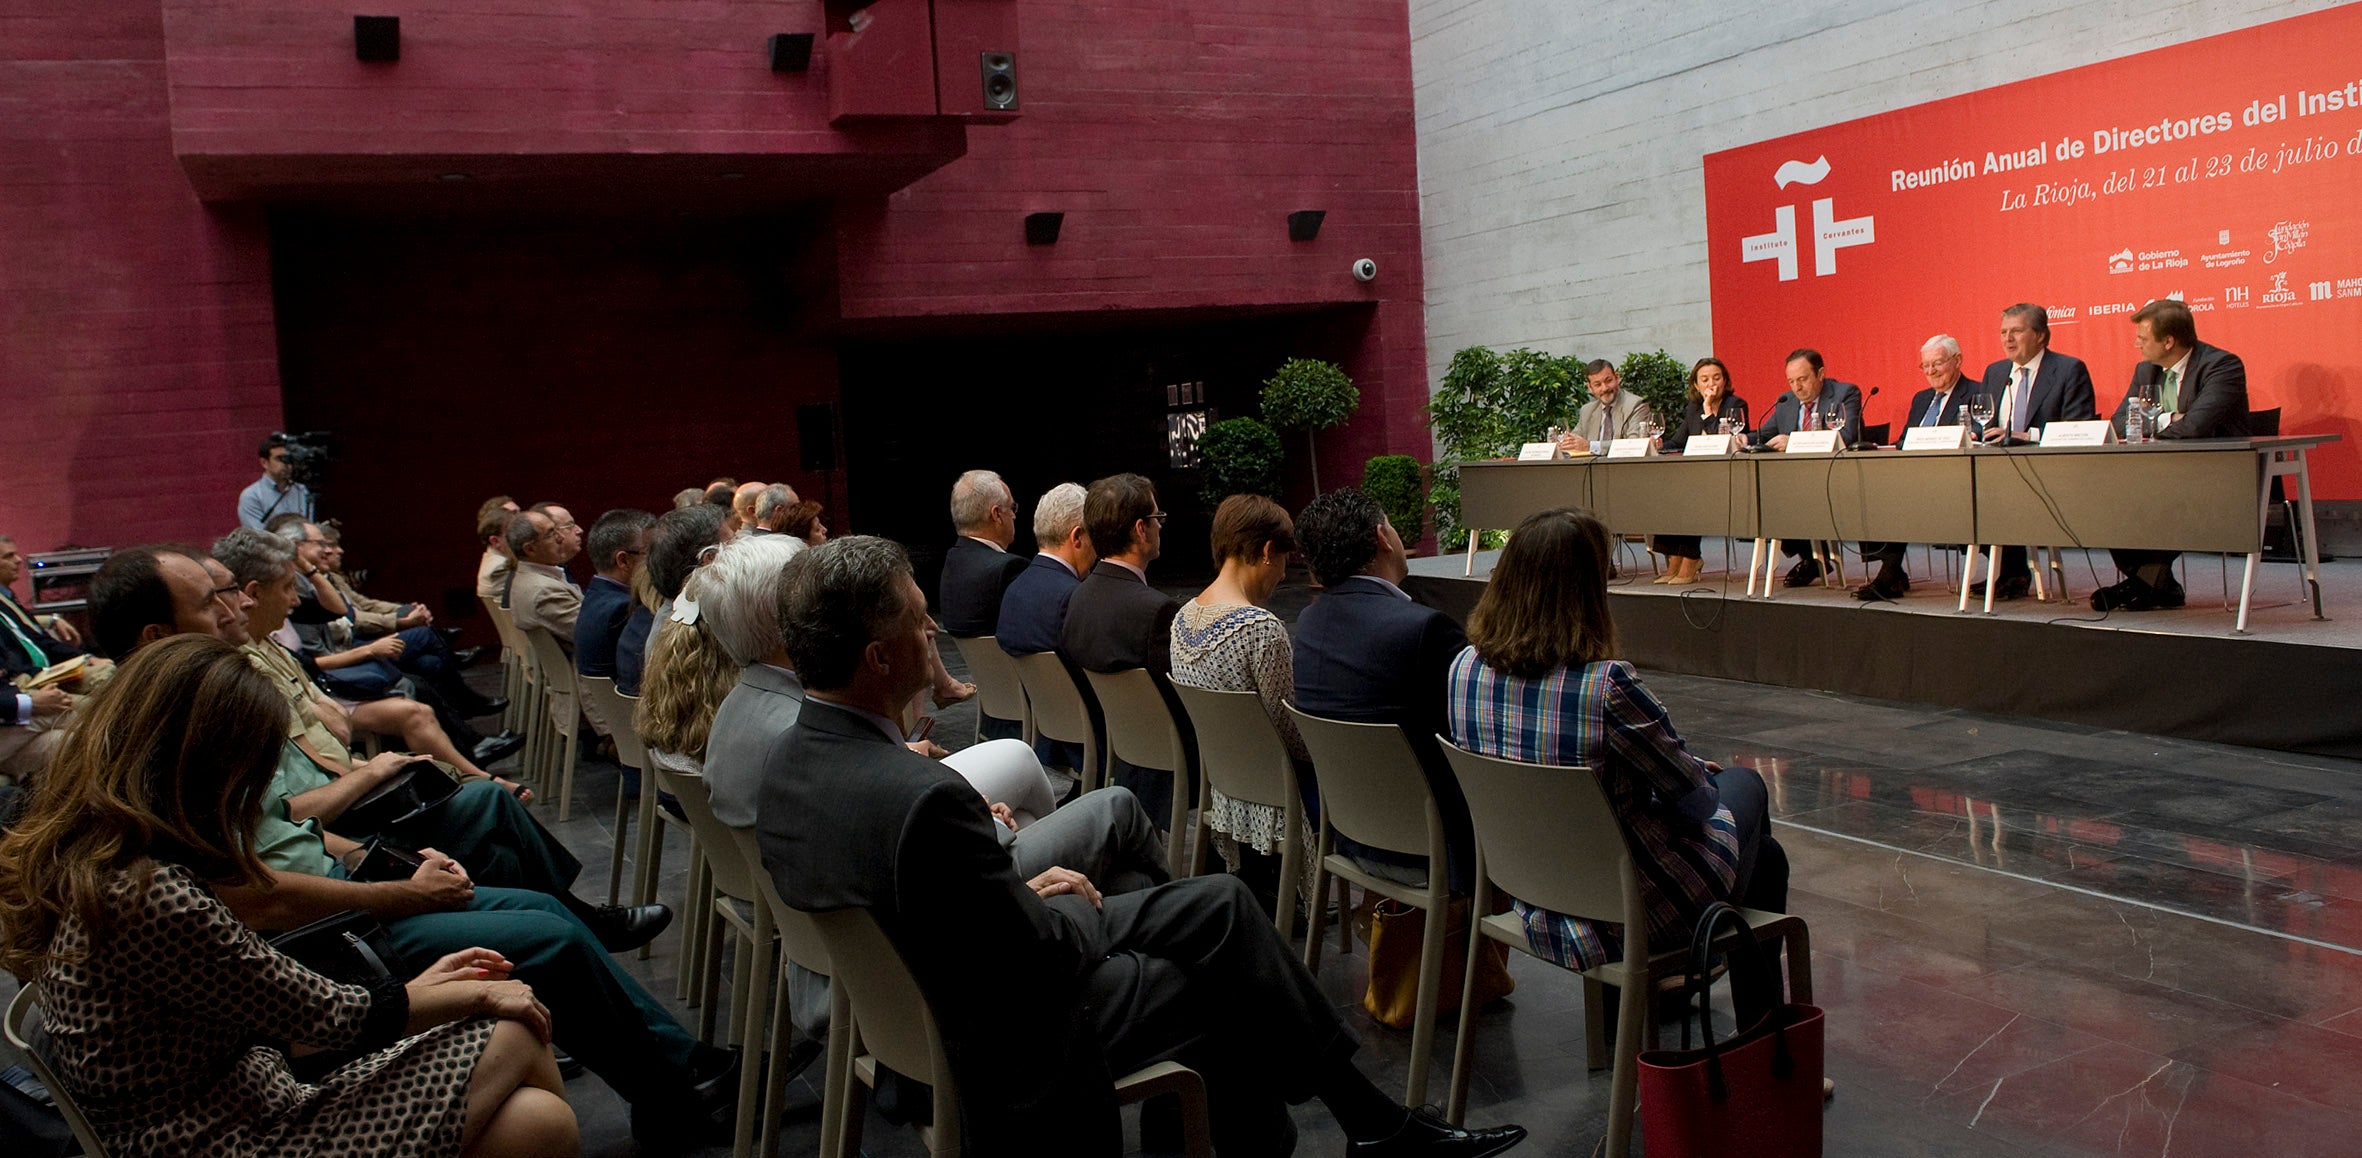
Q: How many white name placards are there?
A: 6